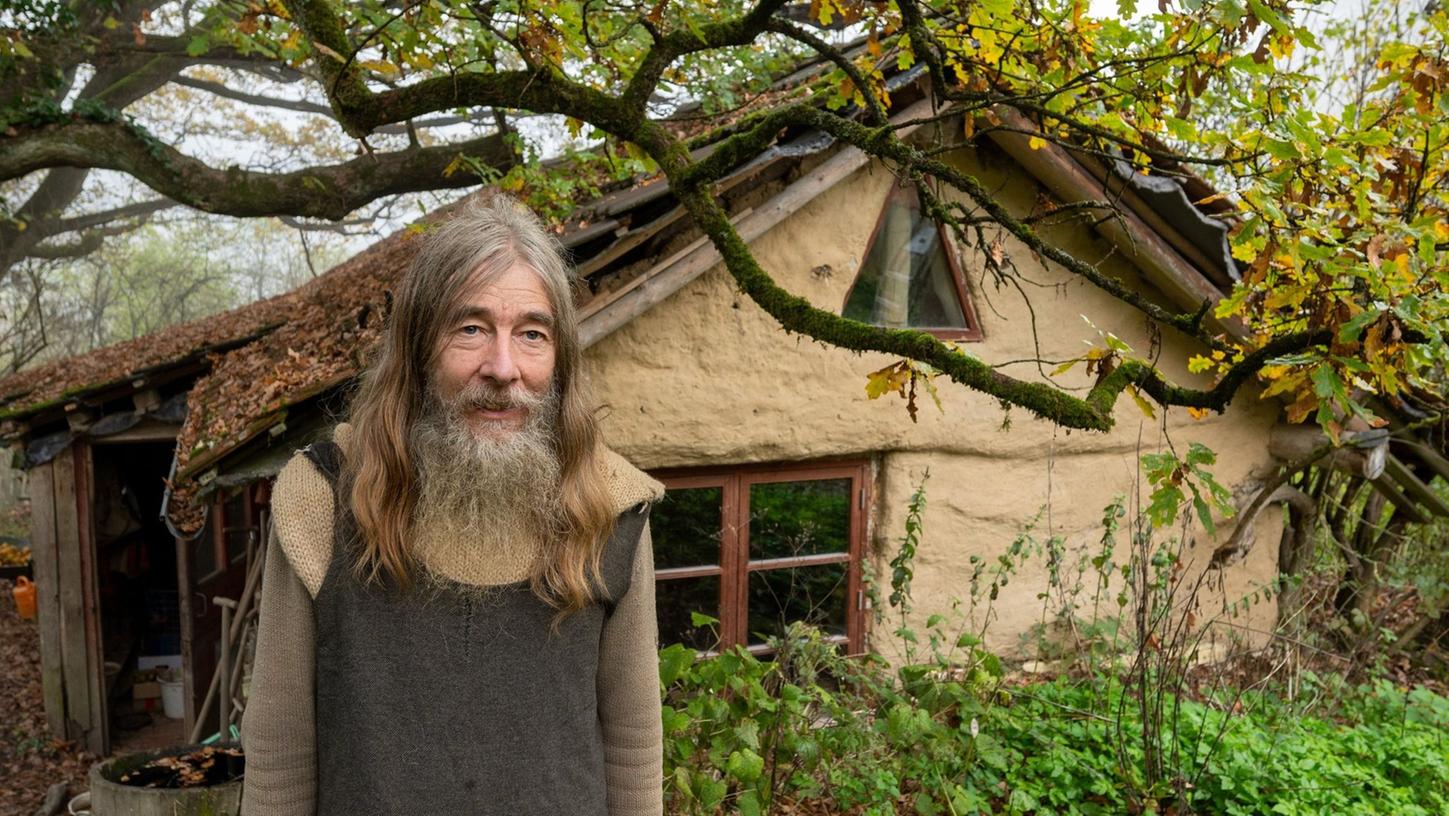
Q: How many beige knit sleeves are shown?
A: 2